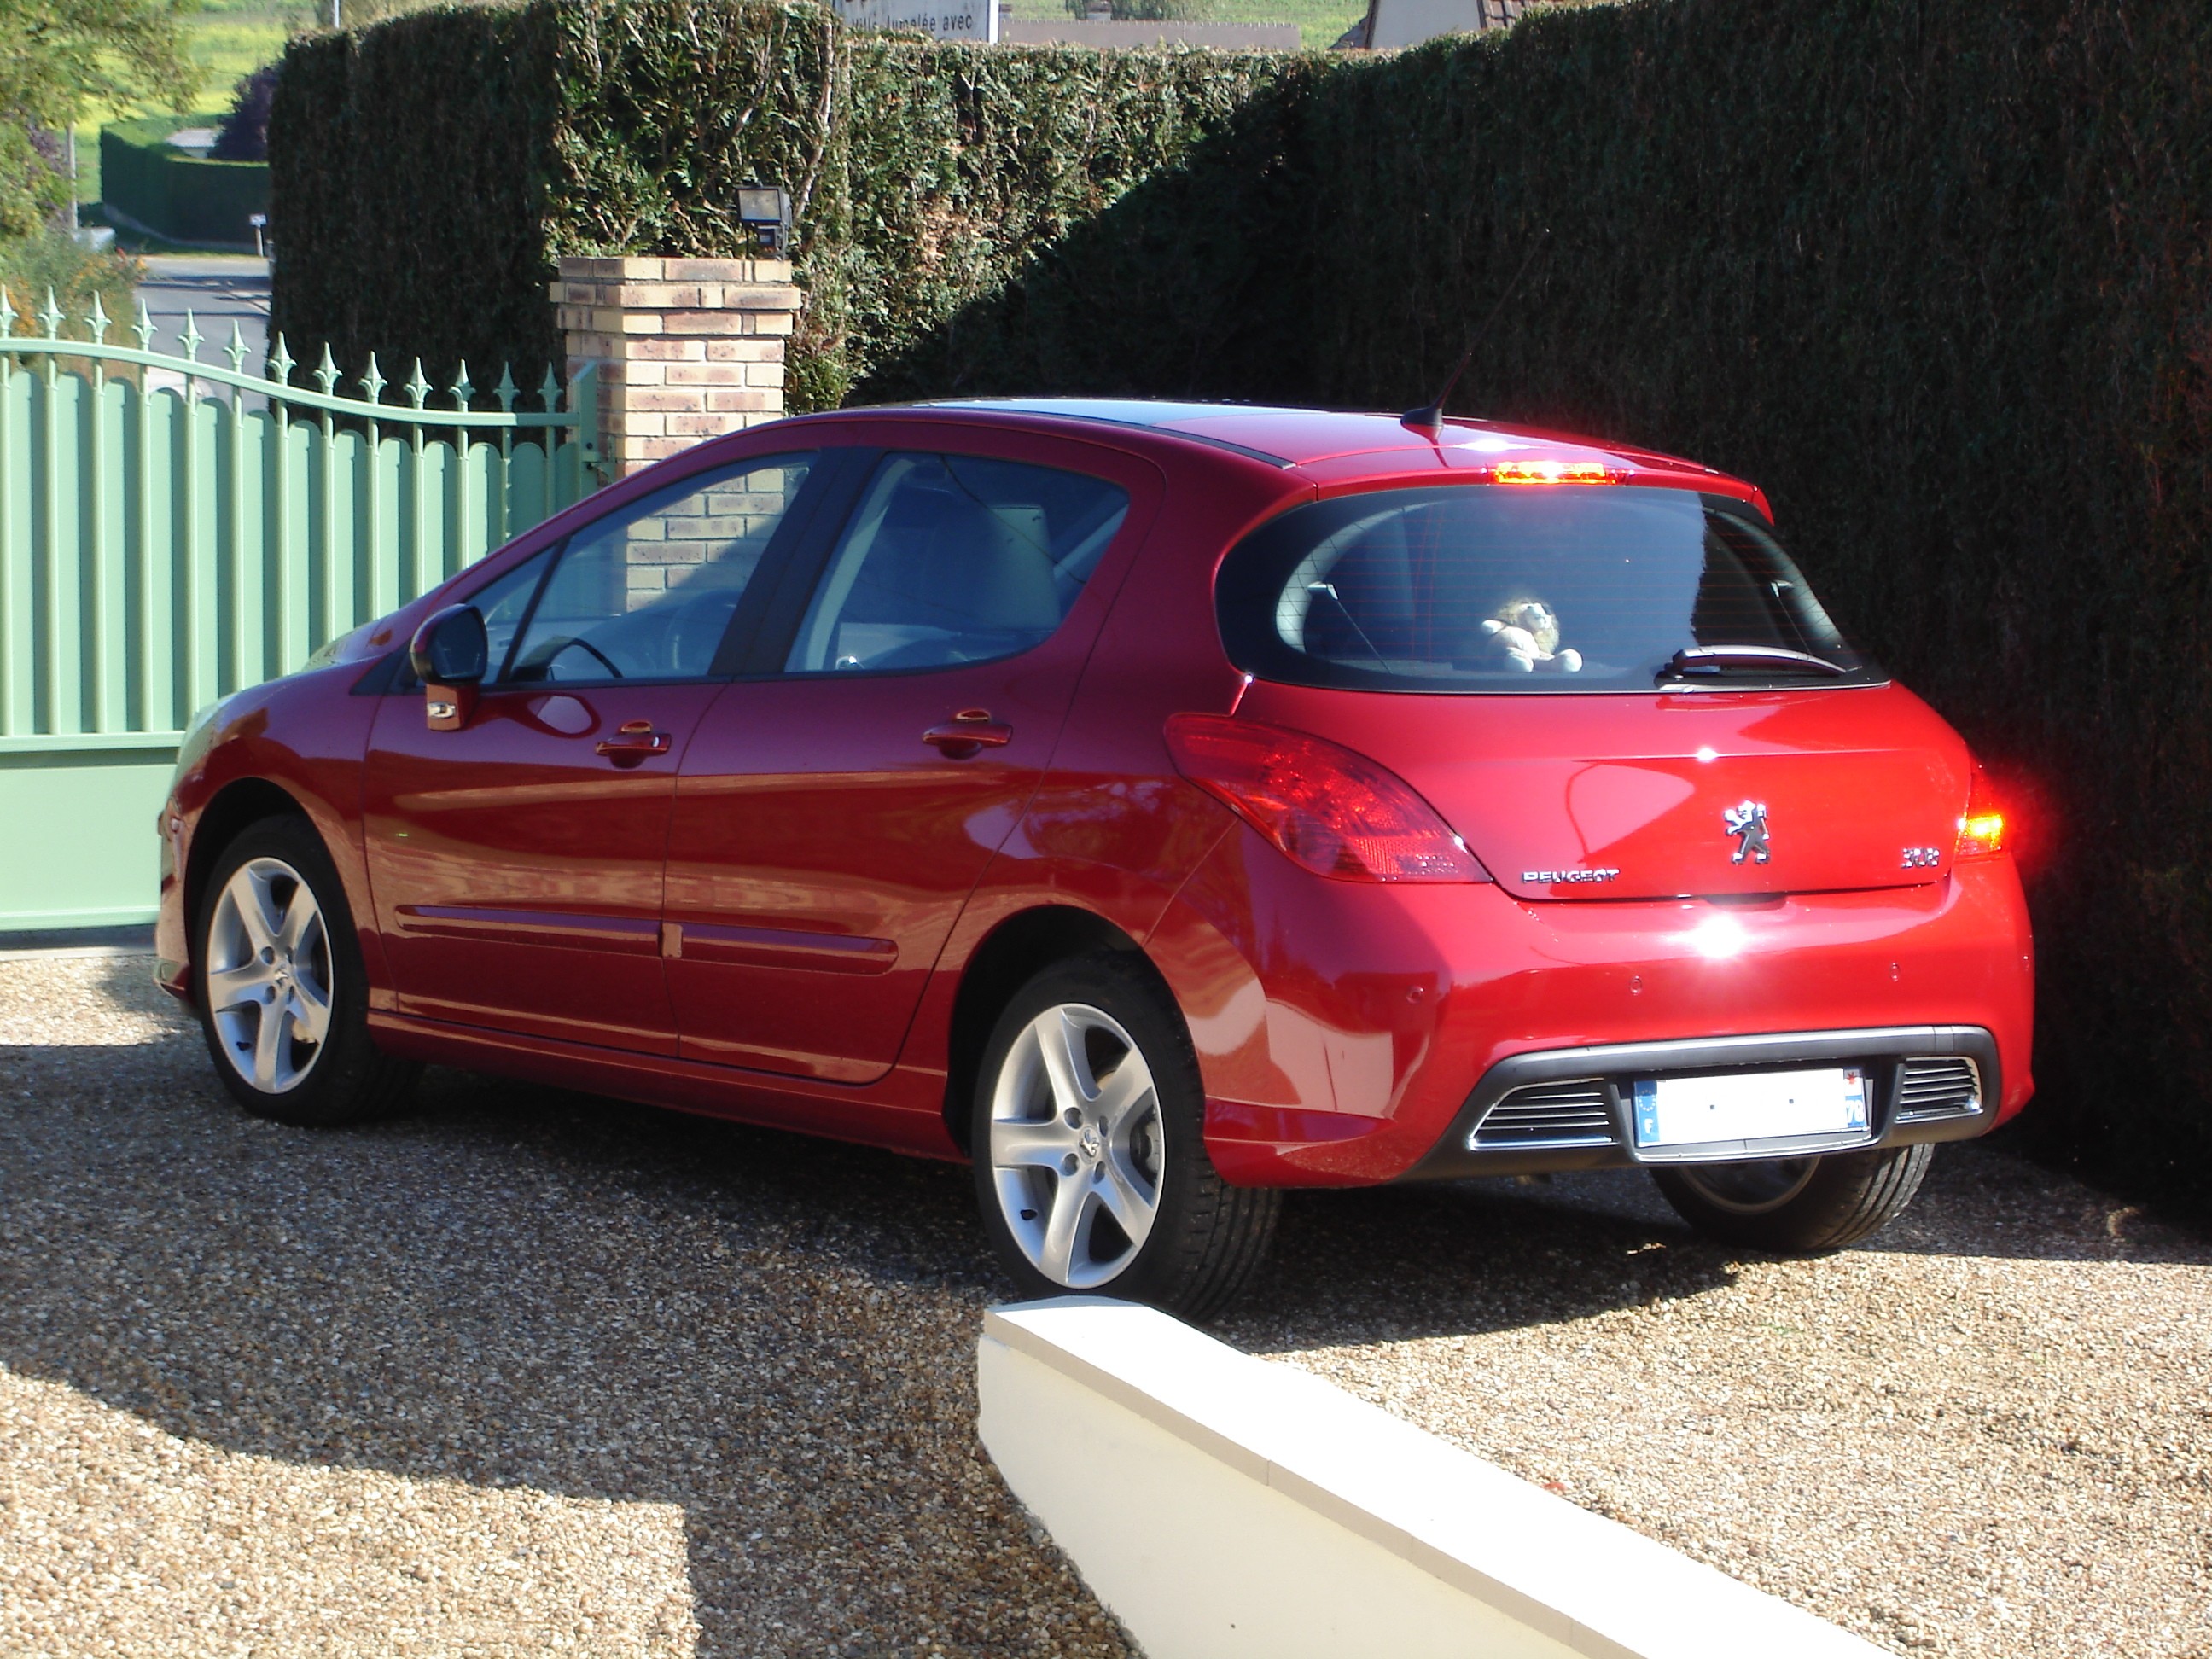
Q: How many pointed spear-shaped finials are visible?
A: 13